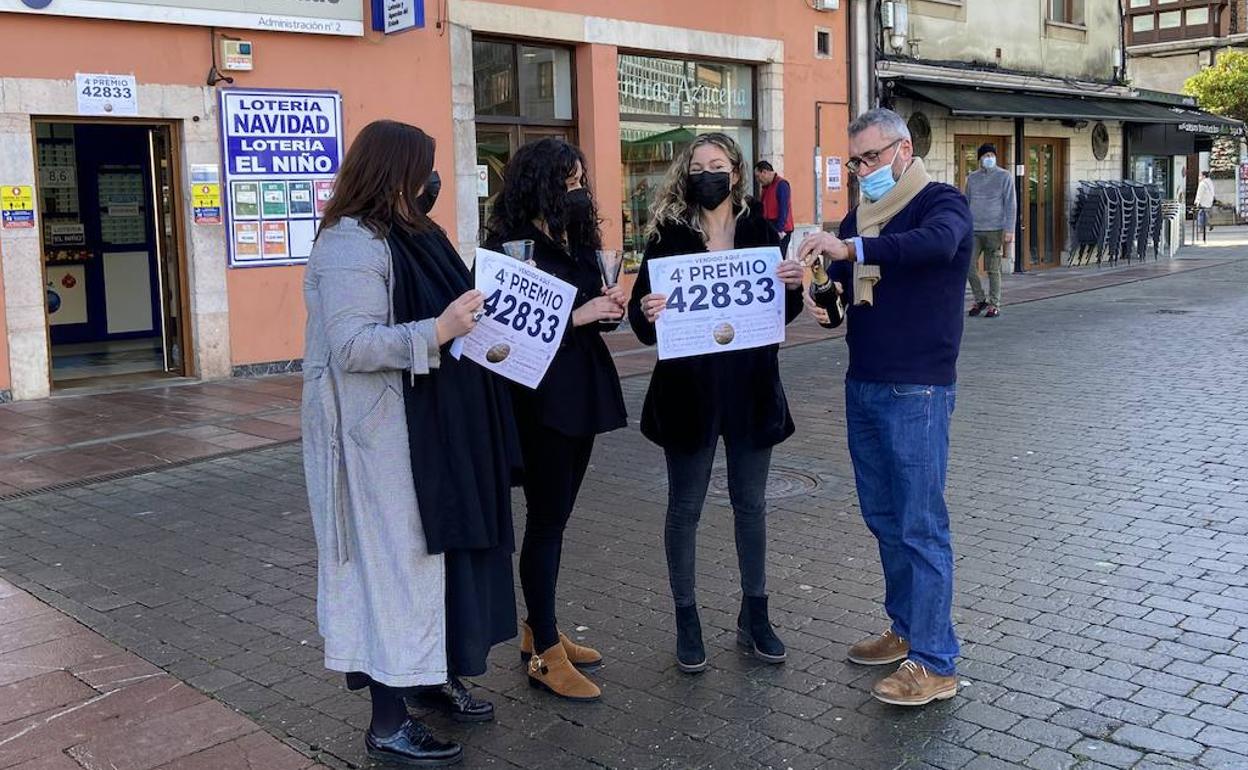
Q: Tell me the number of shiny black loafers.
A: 2